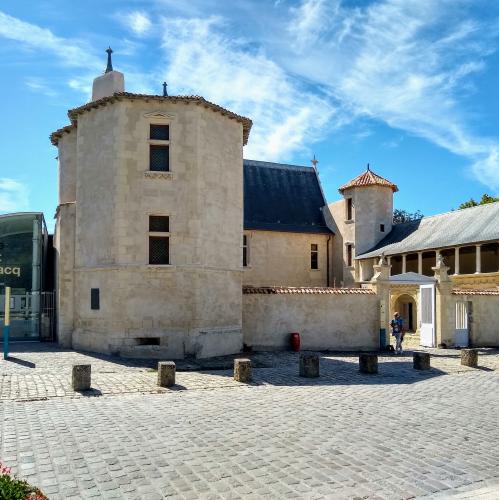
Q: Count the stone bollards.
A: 7